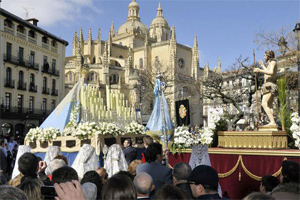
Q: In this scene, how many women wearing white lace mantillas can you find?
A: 5